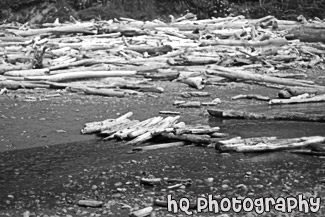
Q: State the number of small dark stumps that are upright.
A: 1